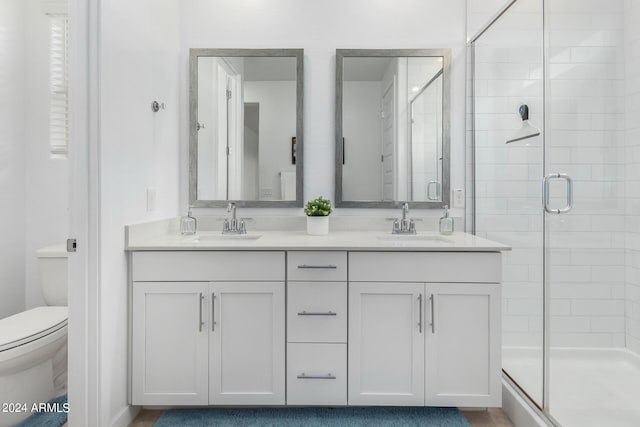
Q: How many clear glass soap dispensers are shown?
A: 2